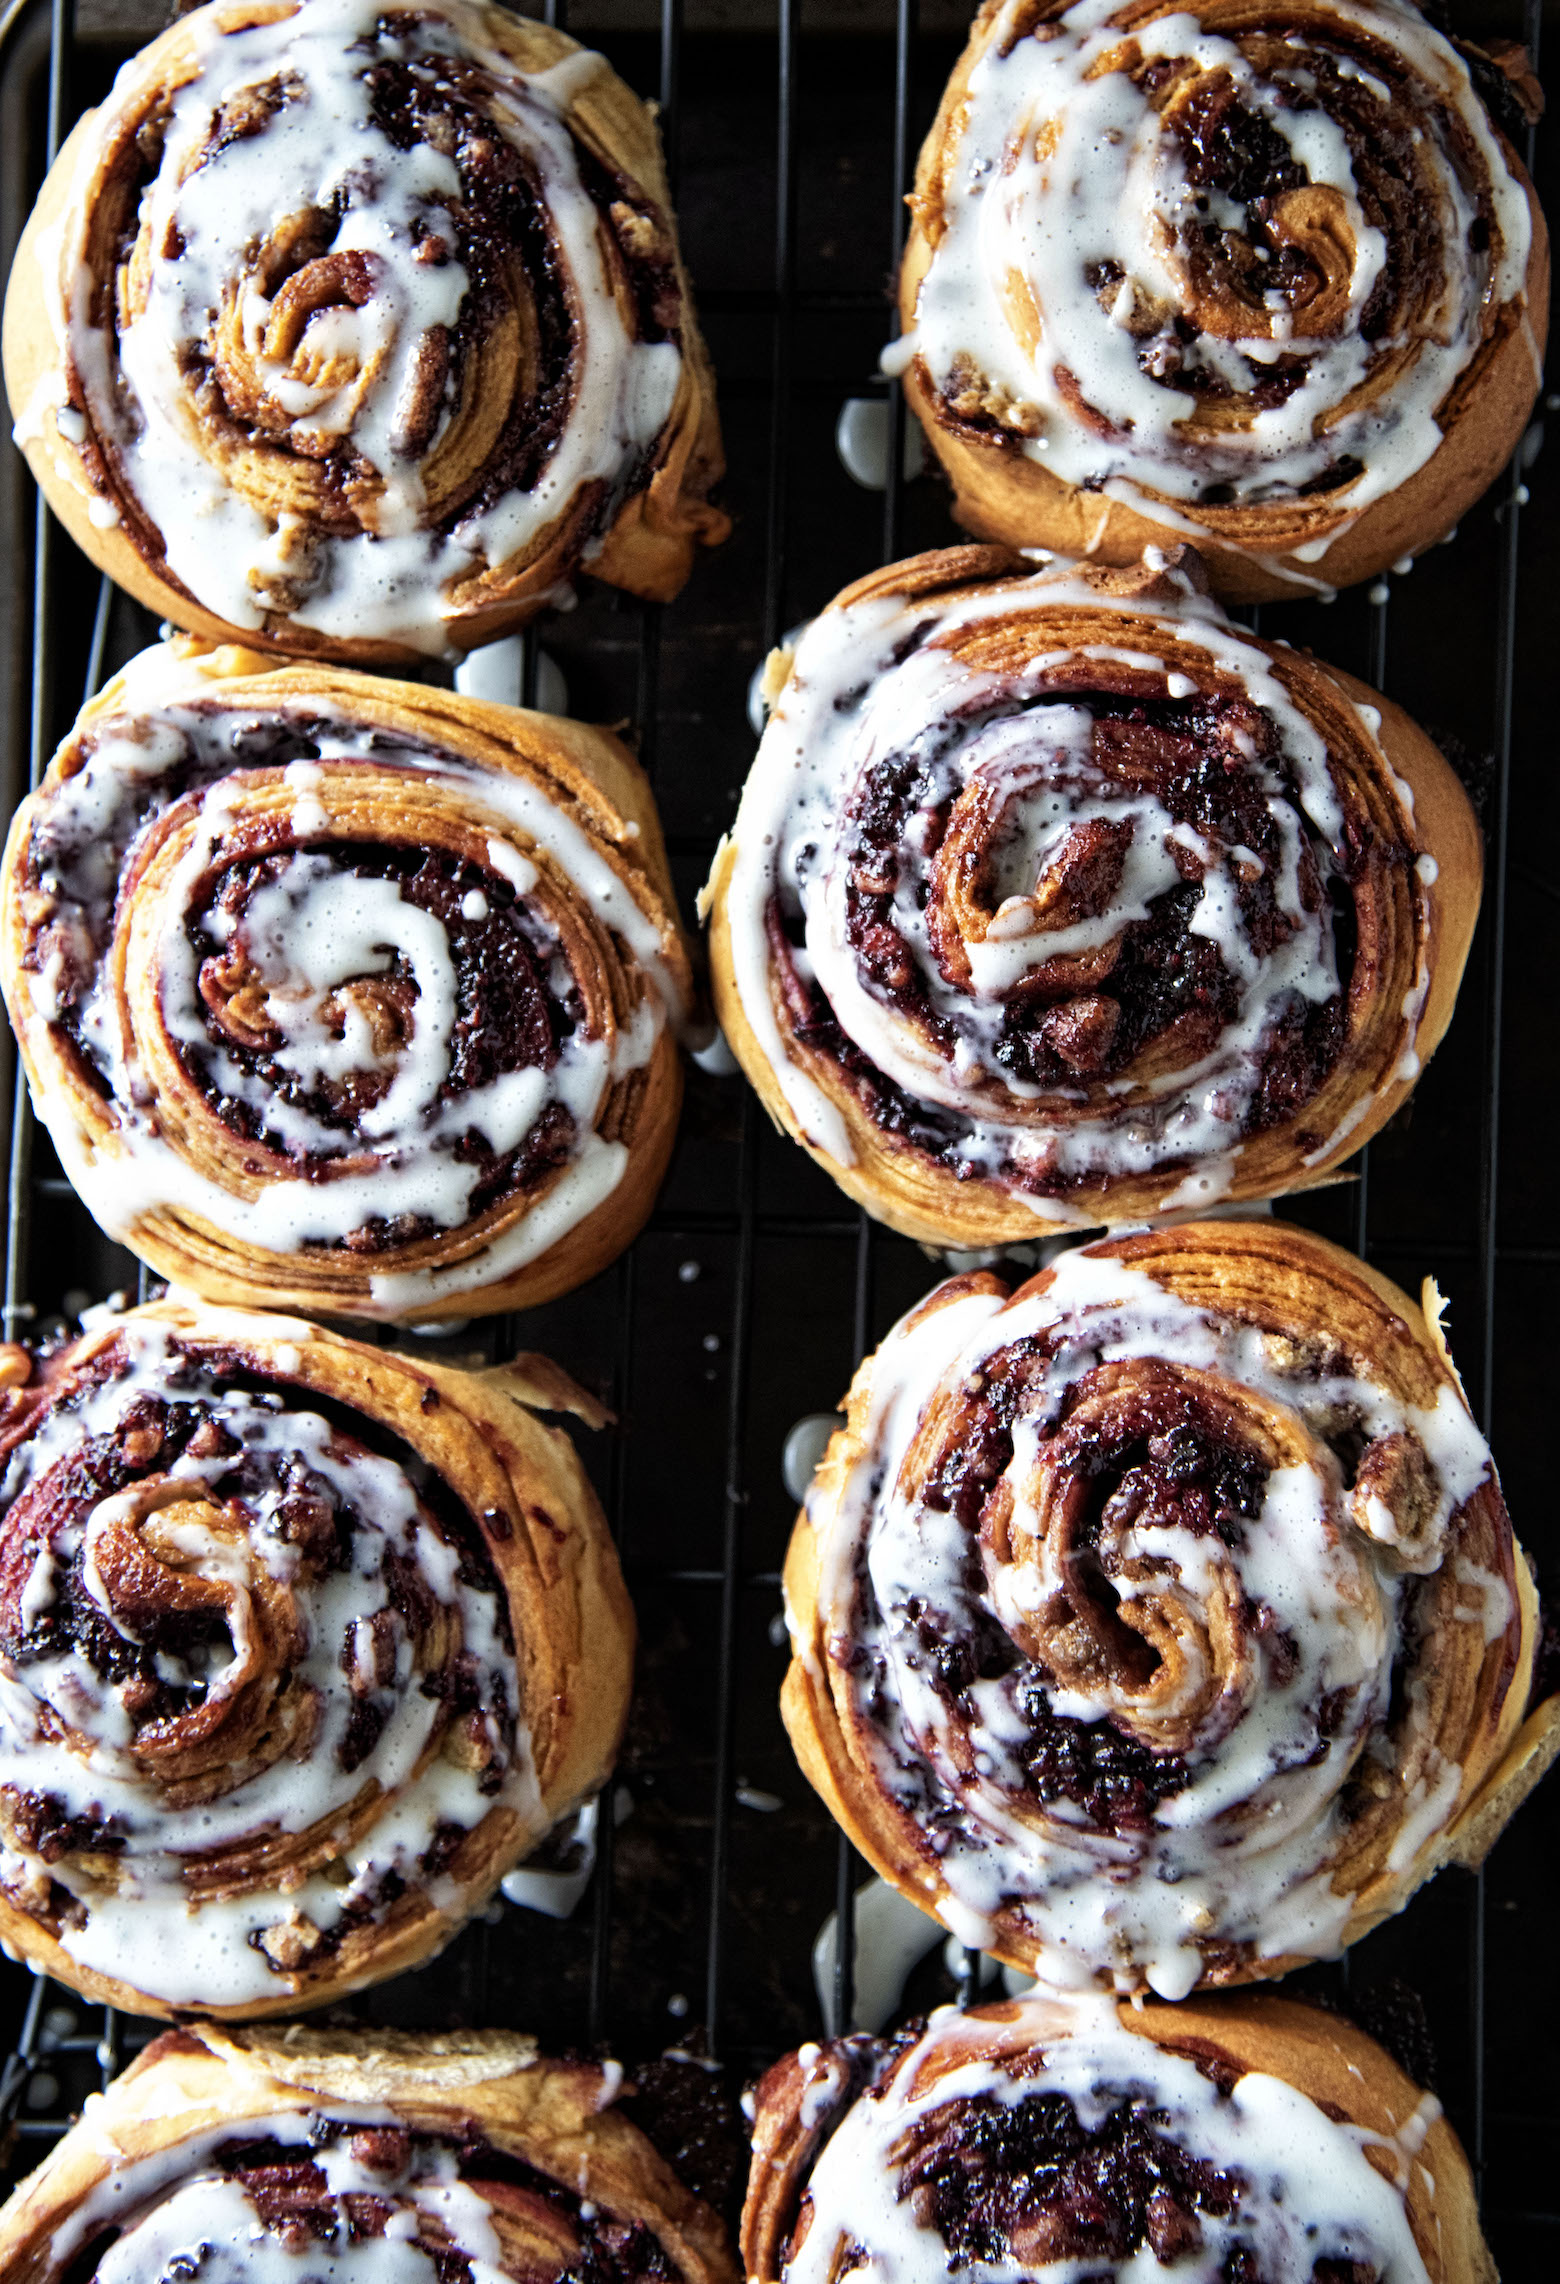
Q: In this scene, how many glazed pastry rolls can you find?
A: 8